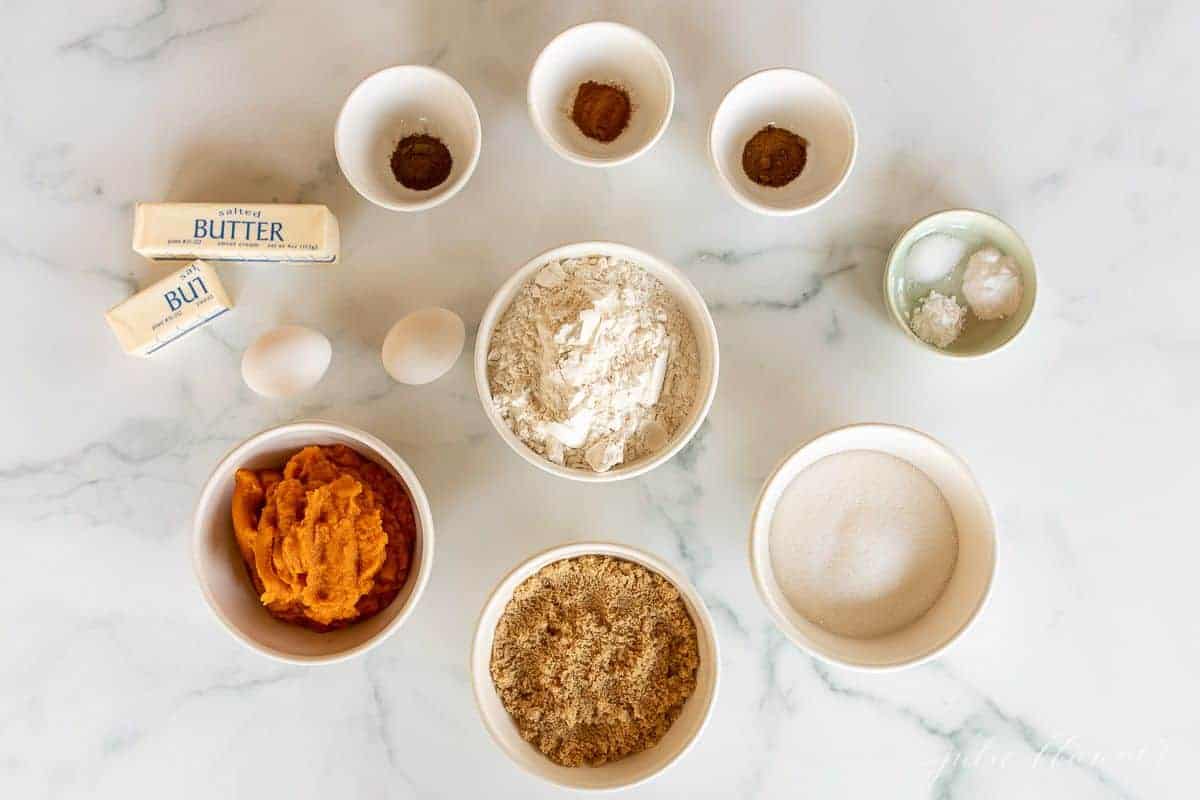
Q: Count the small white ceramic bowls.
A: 3